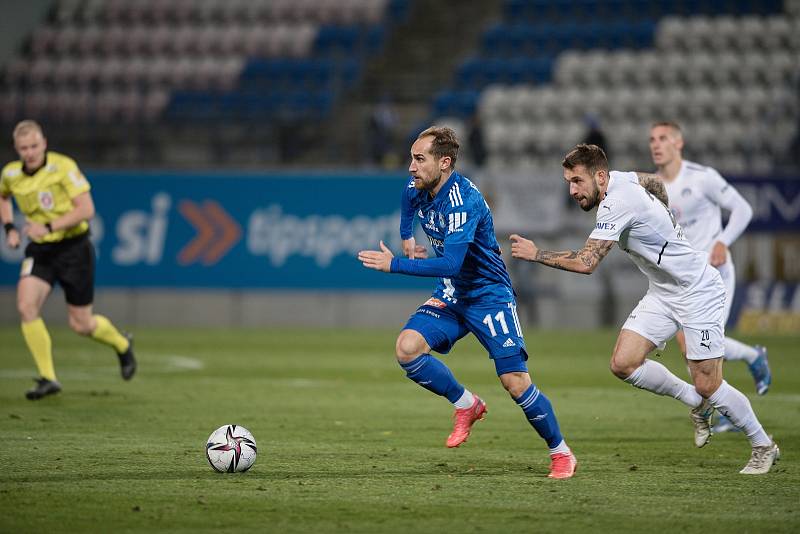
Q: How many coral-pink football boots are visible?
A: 2